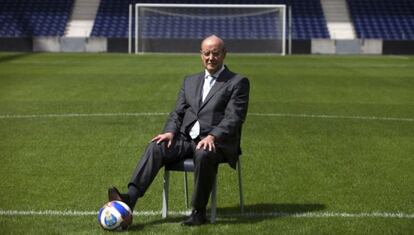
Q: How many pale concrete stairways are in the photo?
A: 2